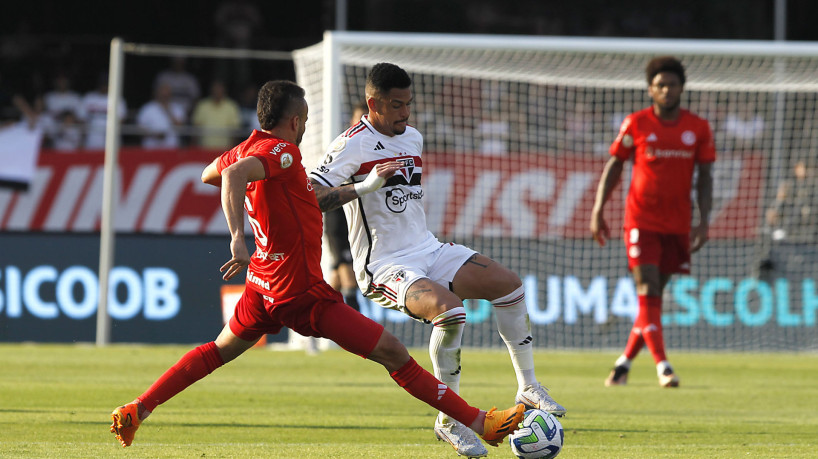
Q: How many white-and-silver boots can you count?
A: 2